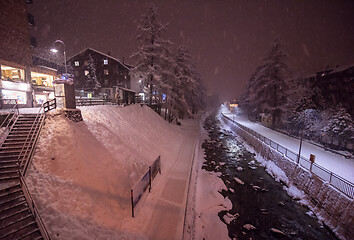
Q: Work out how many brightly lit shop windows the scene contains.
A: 4